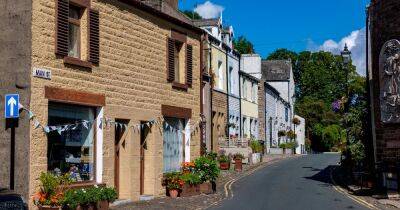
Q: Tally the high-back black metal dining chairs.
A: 0